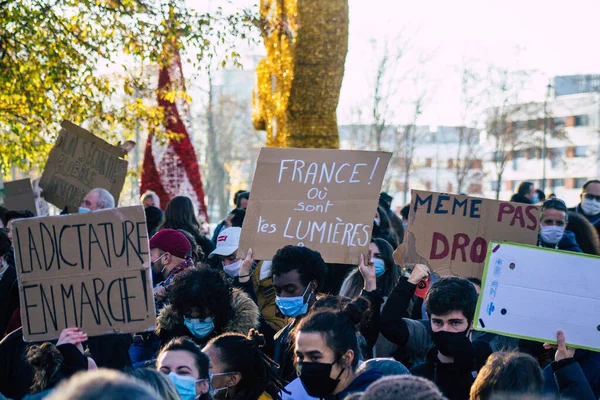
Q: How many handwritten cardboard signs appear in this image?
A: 4